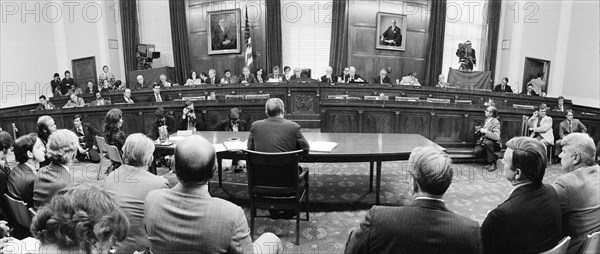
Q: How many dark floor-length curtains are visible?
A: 6